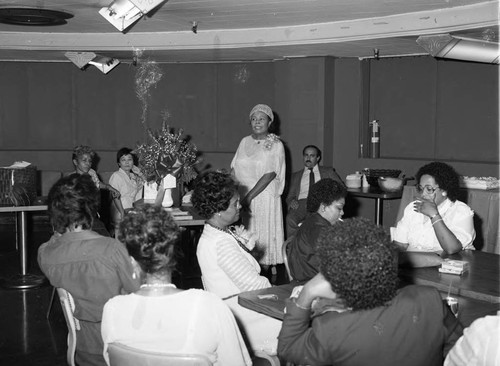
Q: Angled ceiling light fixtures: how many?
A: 3